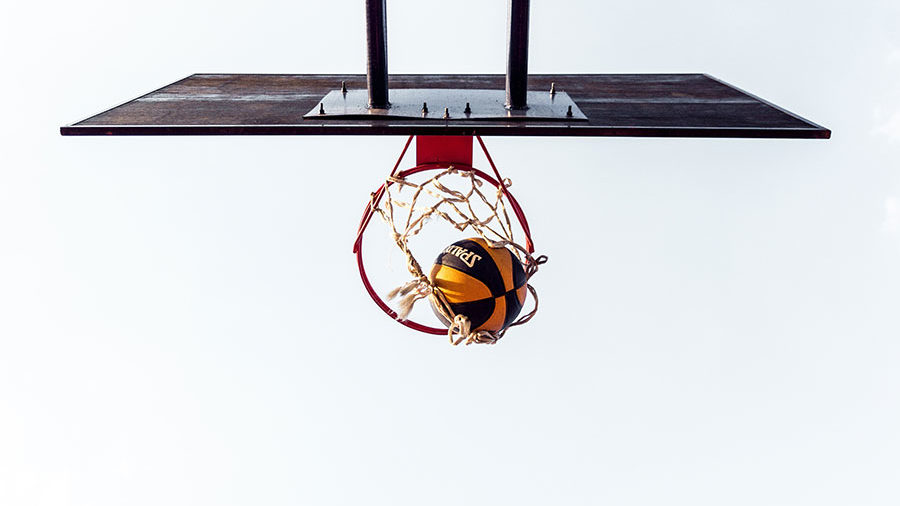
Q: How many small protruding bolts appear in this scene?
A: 7